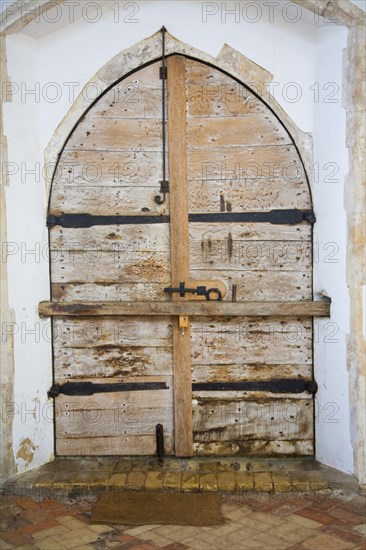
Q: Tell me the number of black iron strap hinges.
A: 4